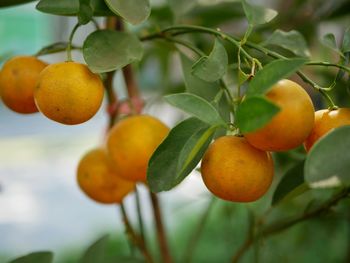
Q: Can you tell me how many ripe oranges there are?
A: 7